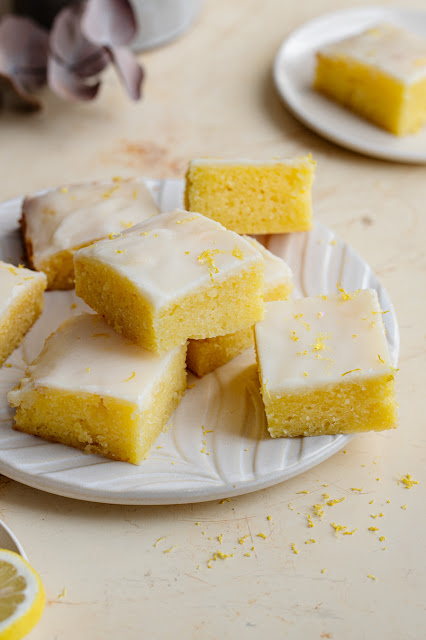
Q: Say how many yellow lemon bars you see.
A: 8